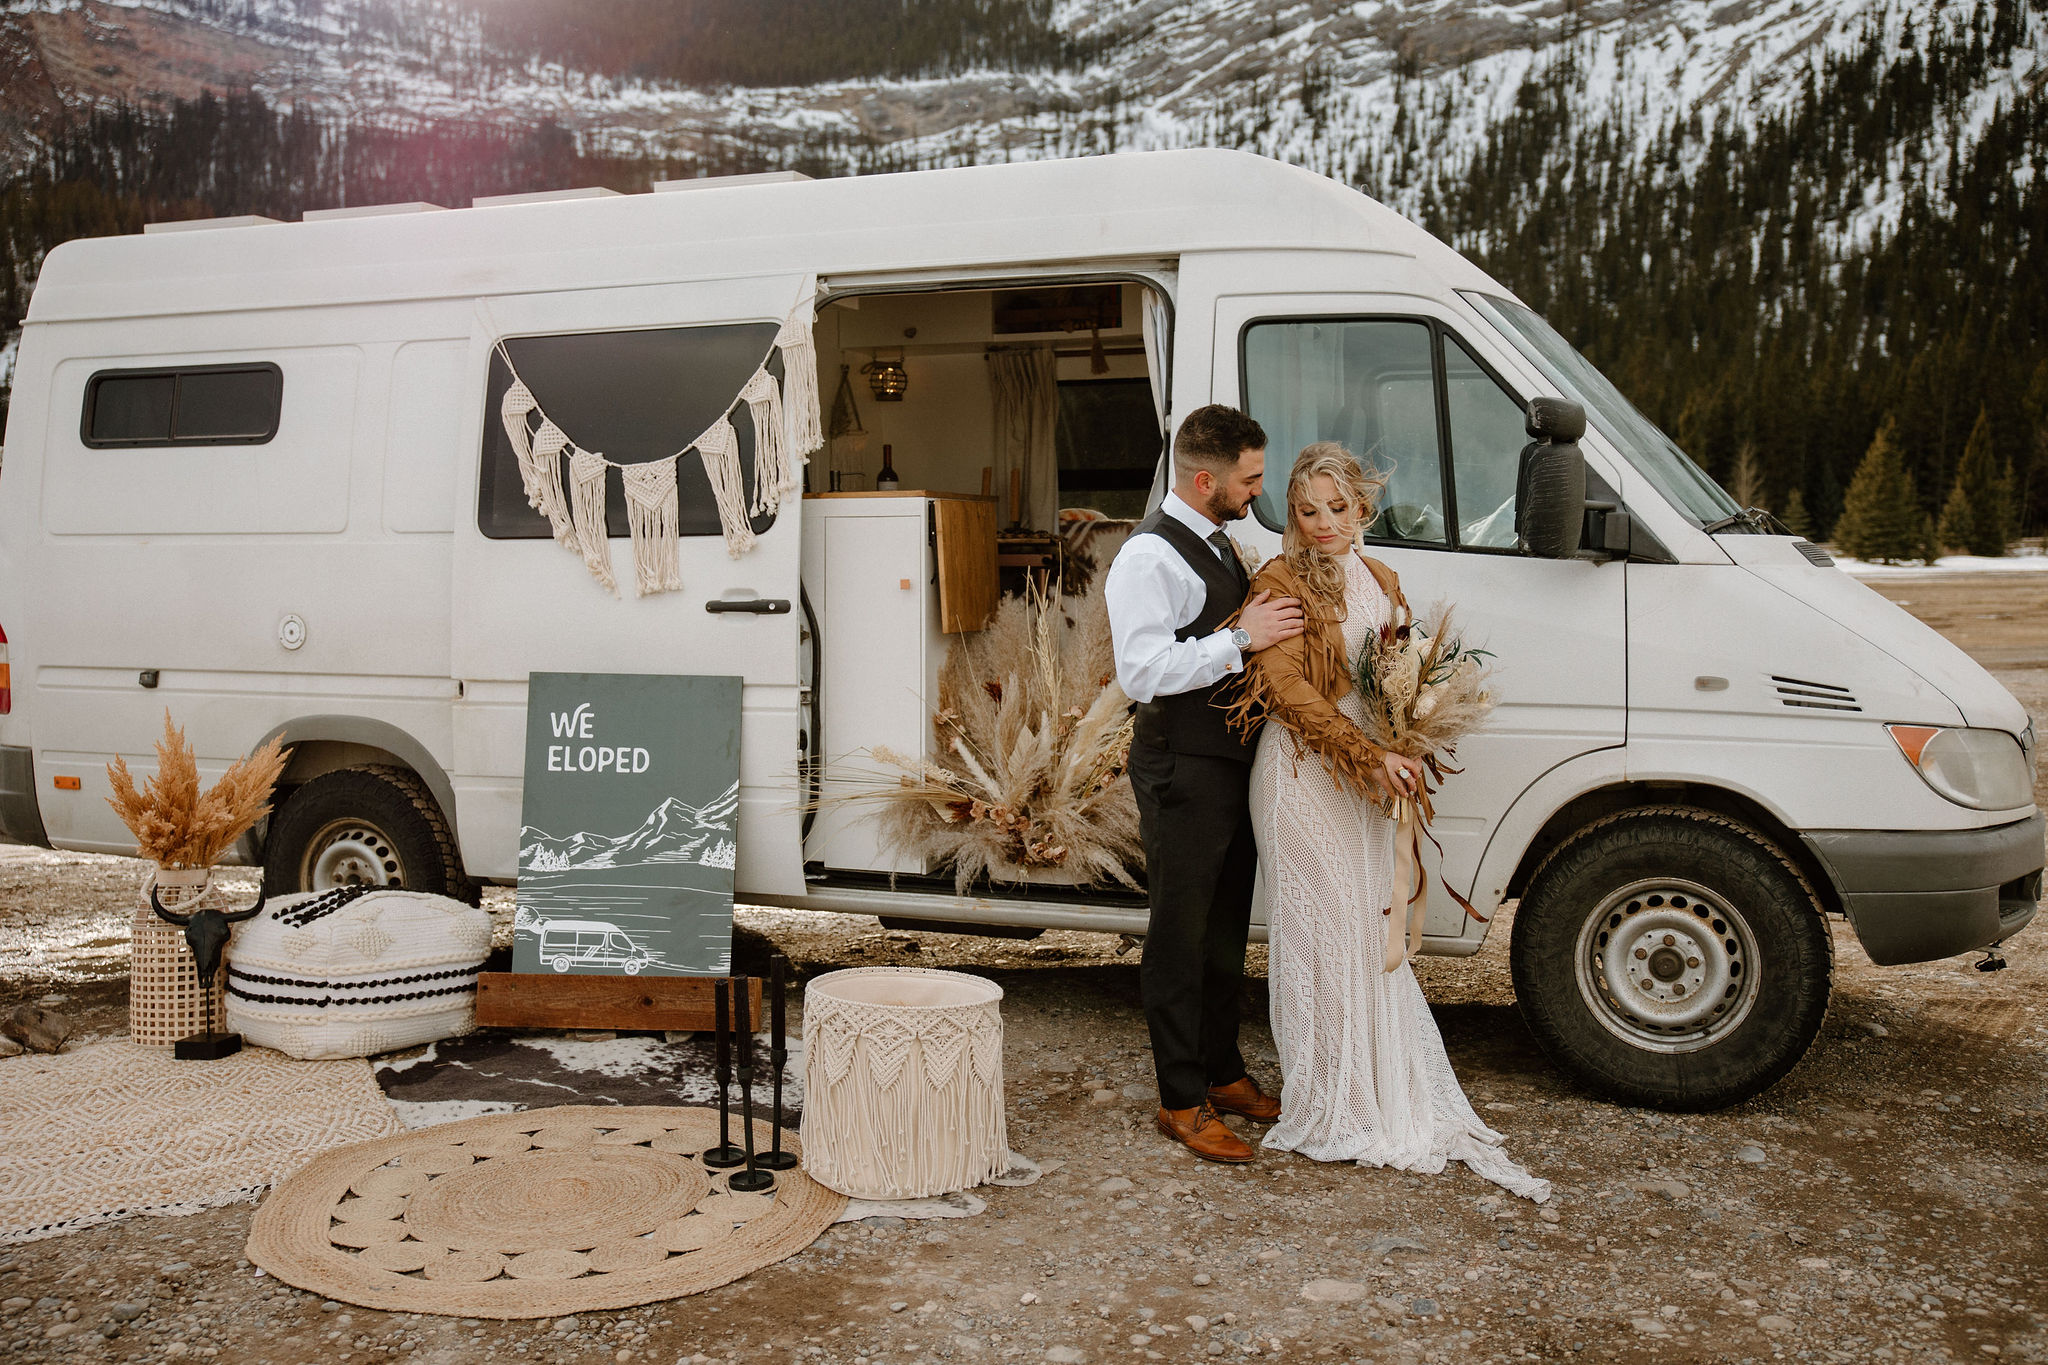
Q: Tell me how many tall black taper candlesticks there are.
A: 3